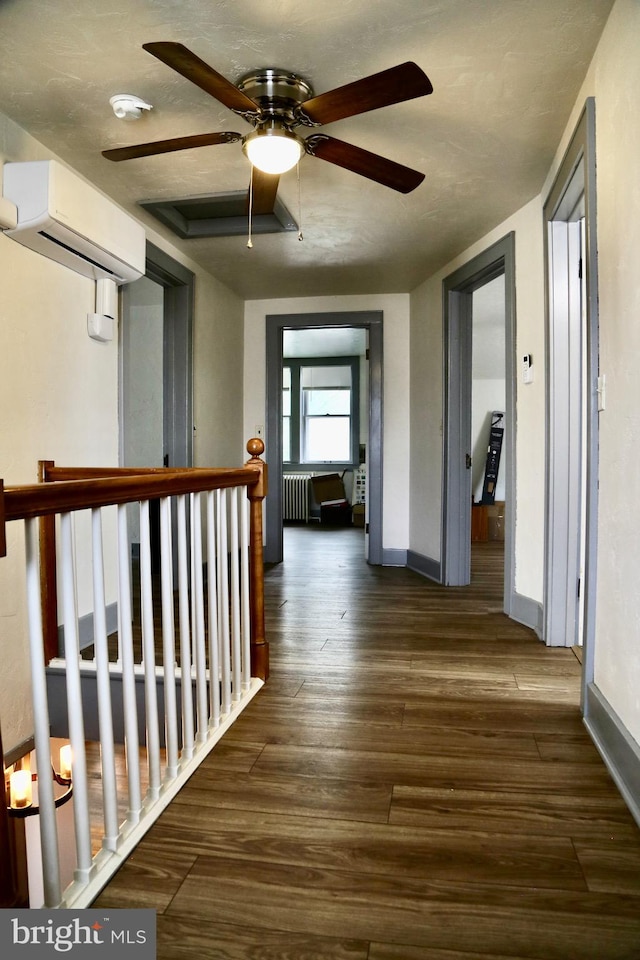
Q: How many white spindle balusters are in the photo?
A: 12